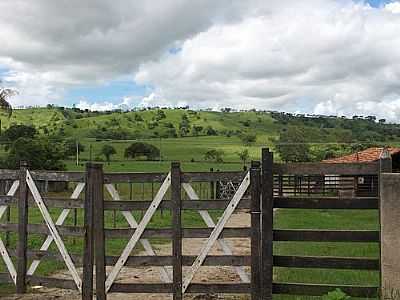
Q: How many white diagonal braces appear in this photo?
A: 8